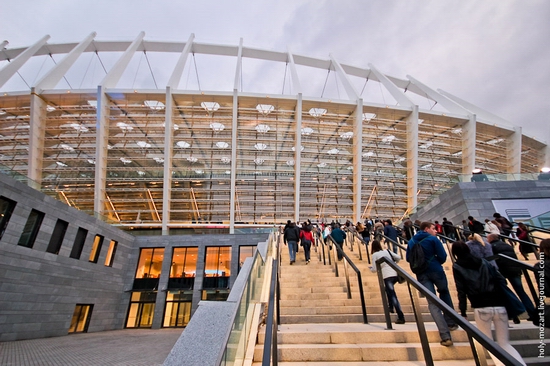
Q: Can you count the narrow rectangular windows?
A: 6